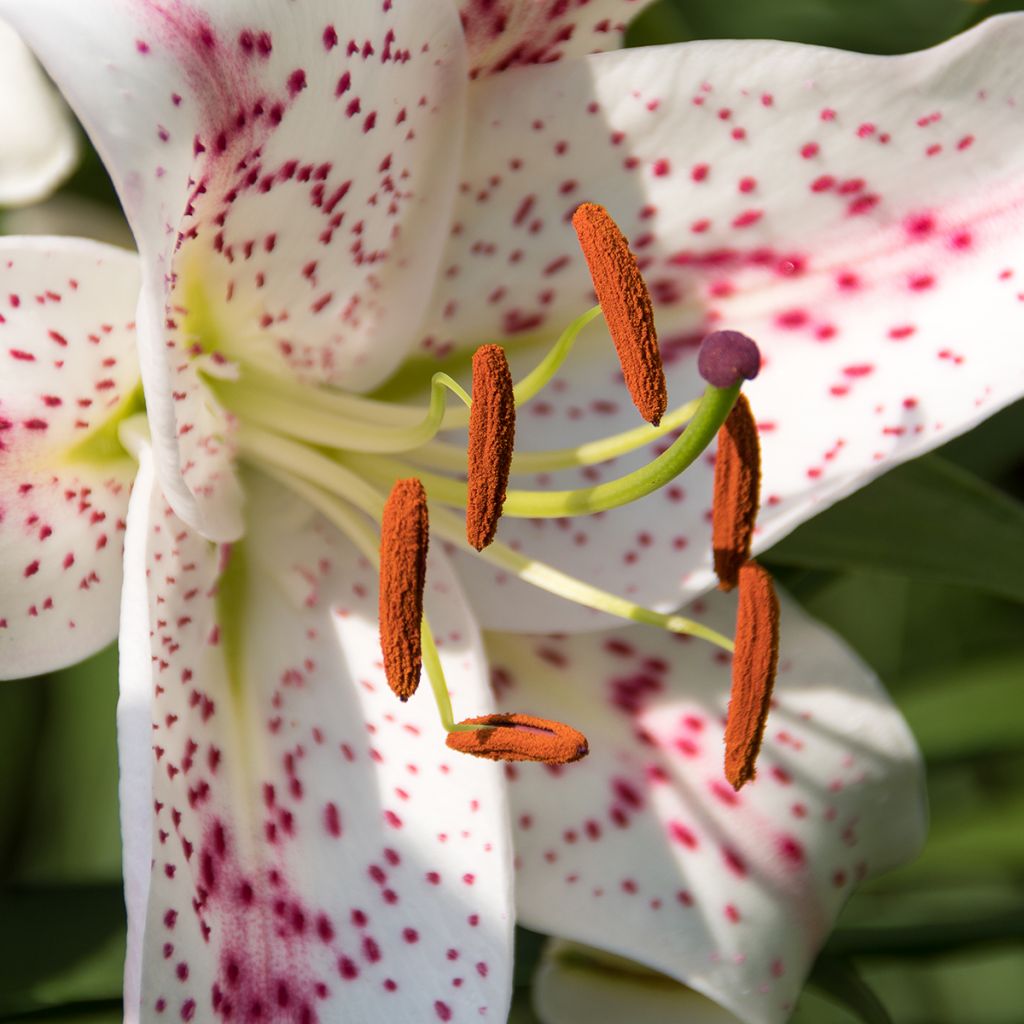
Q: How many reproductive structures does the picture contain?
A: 7